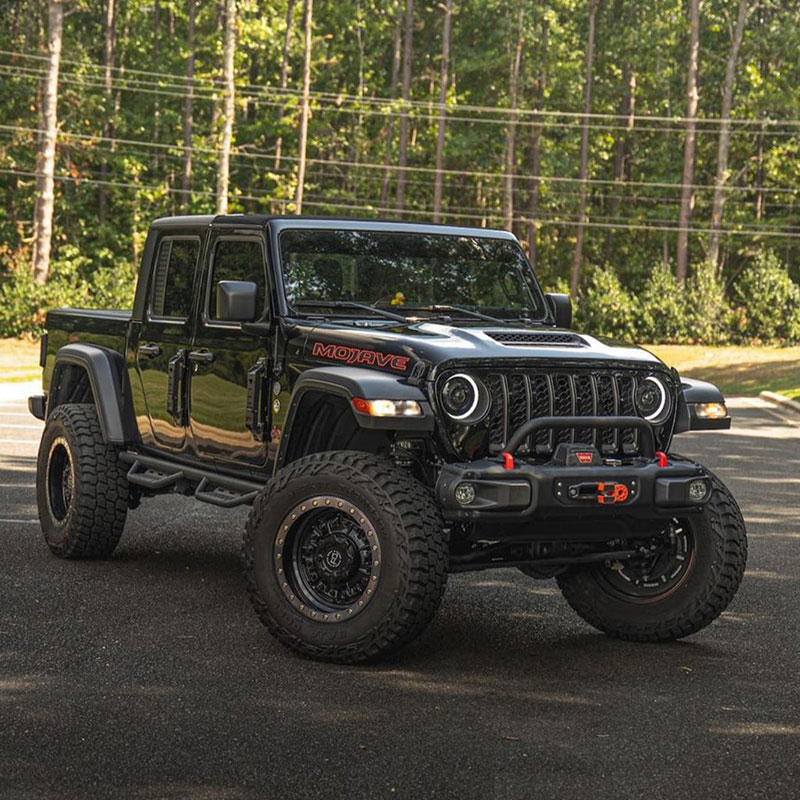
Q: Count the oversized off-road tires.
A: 3